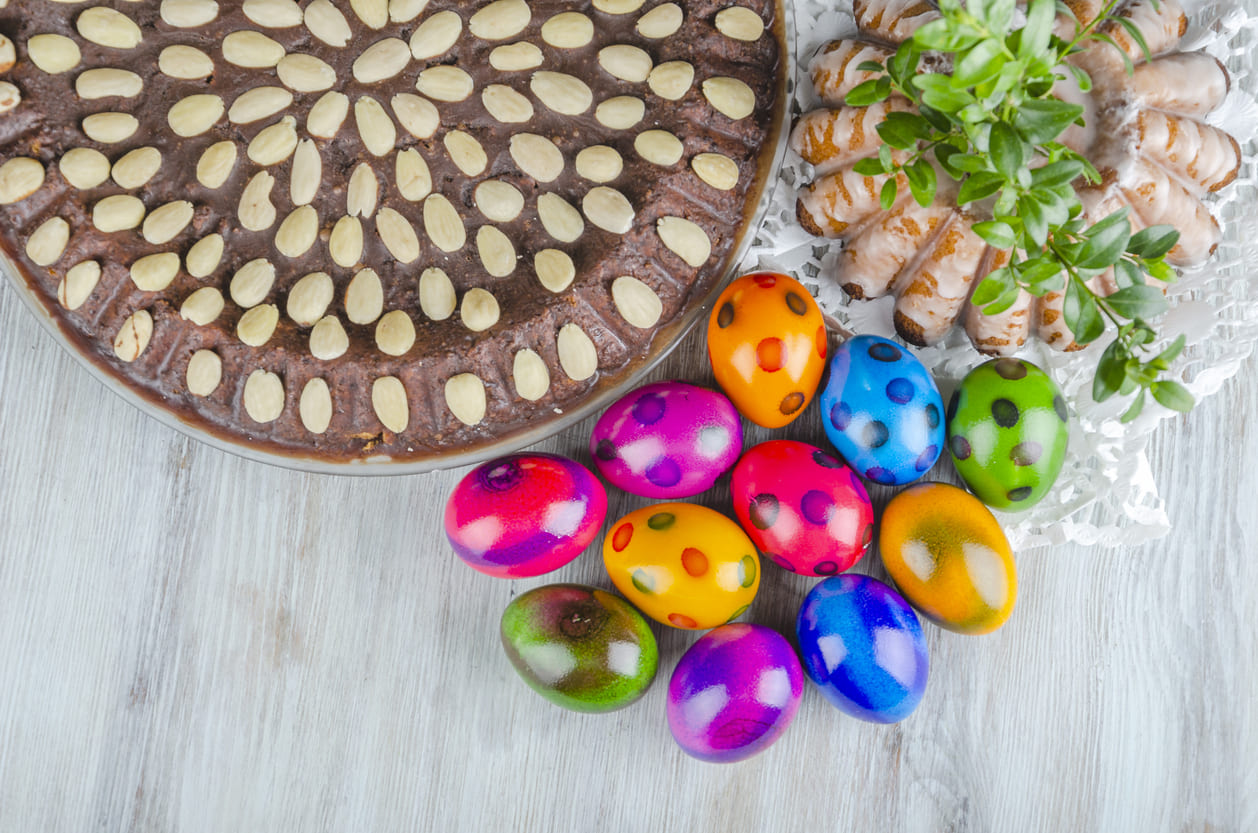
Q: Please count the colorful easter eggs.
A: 11